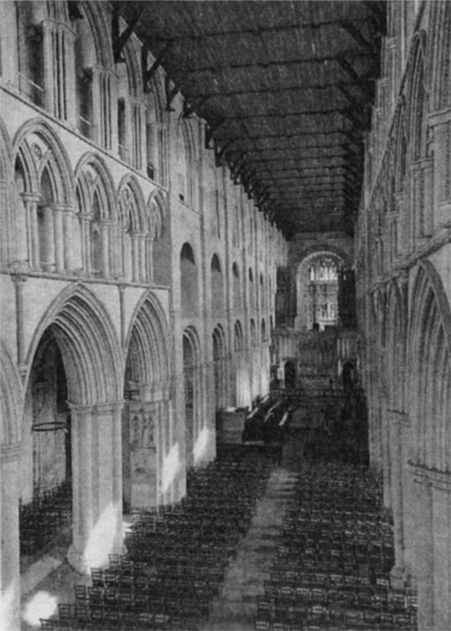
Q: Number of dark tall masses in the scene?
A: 2